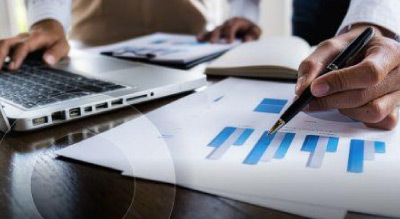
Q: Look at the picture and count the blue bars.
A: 8